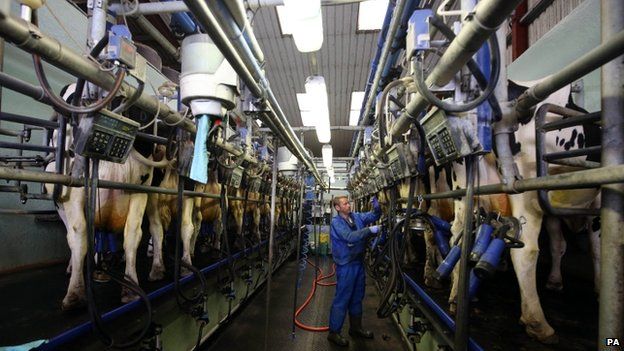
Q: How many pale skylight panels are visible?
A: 4